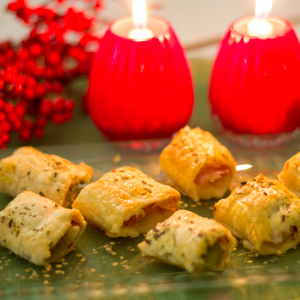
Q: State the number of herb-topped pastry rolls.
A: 7